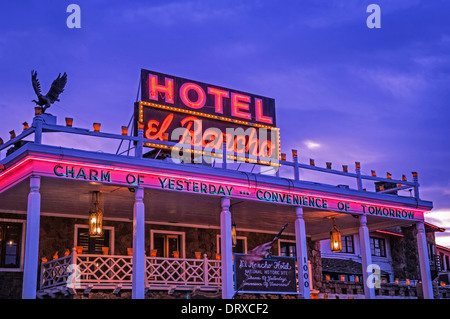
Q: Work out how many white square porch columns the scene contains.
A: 6